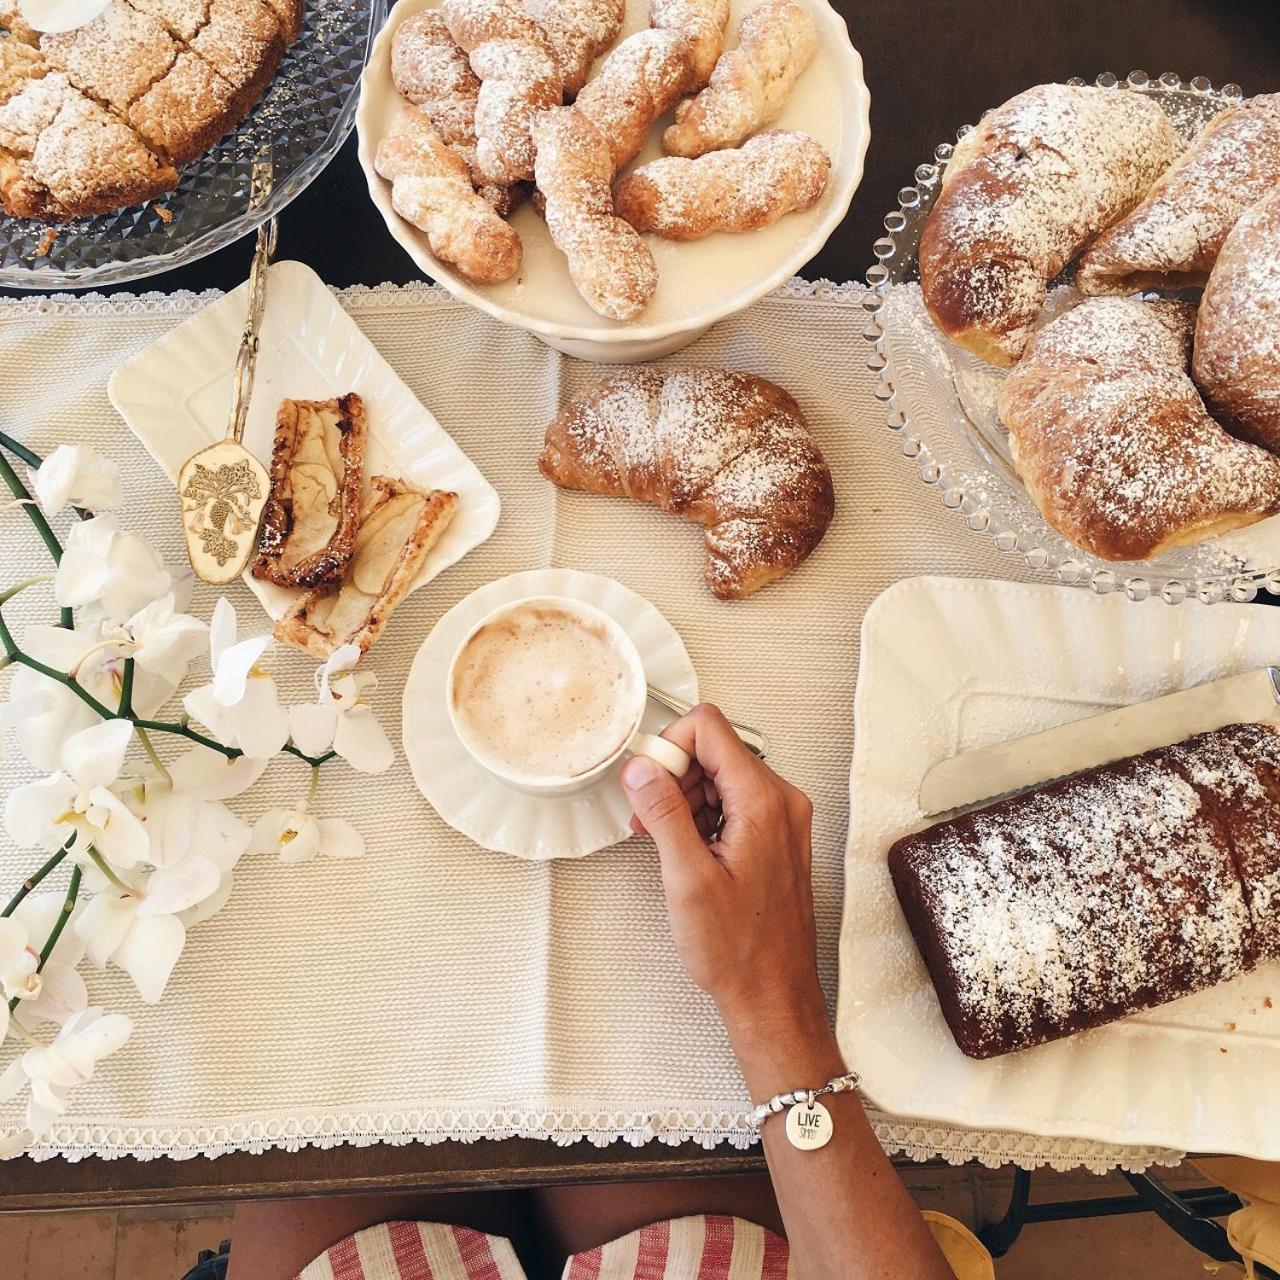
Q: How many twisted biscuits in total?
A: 9